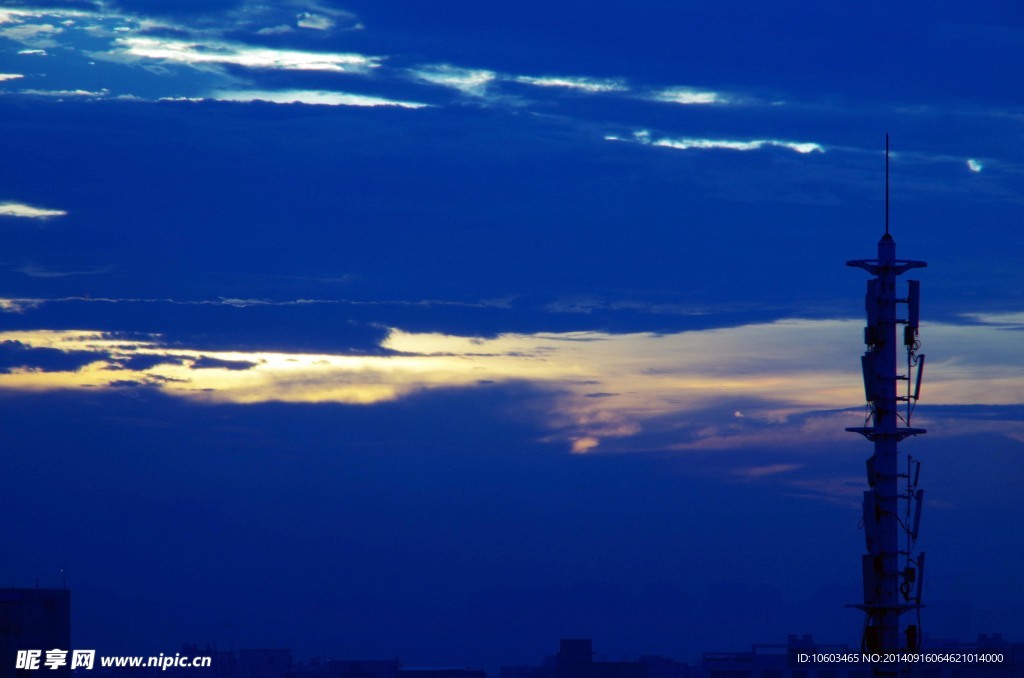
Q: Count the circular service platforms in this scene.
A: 3